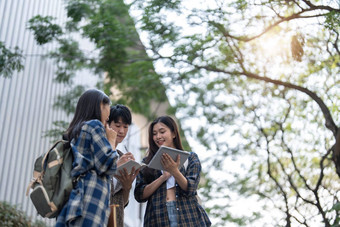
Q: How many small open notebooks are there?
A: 1